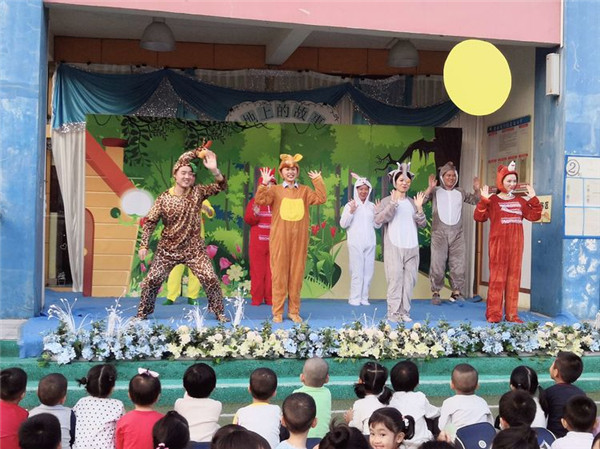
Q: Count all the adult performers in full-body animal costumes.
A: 8